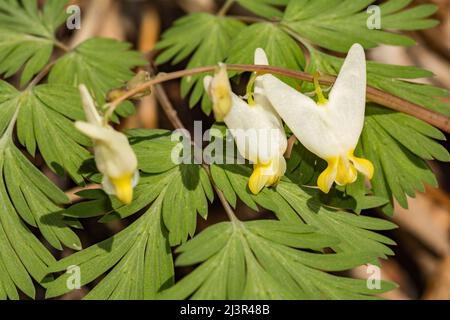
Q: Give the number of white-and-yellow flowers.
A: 3